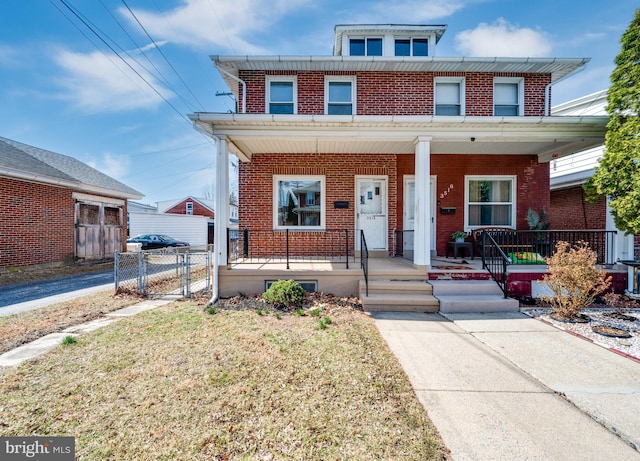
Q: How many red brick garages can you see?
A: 1